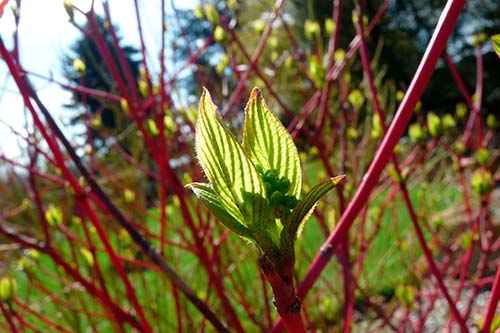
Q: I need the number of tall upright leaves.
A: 2